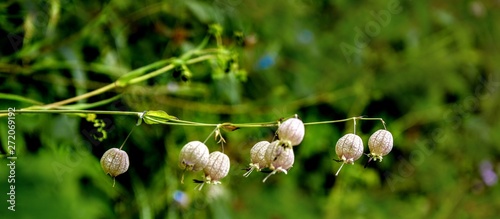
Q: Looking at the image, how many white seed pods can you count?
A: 8